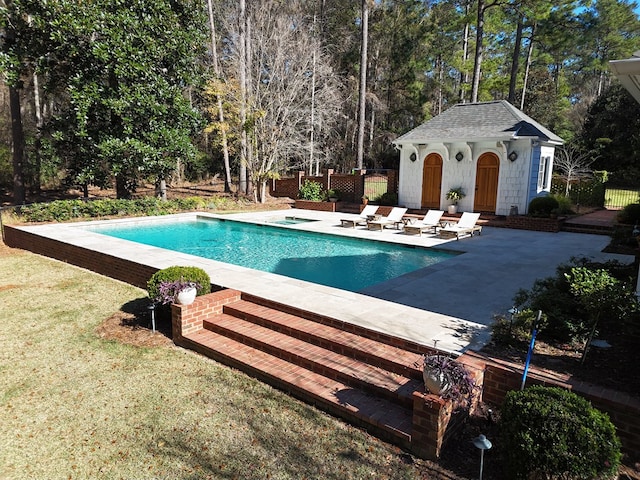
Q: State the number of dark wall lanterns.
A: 3